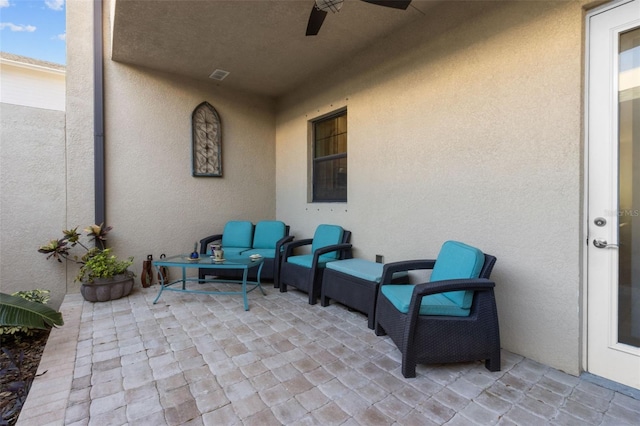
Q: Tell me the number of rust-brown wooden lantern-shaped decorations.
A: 2